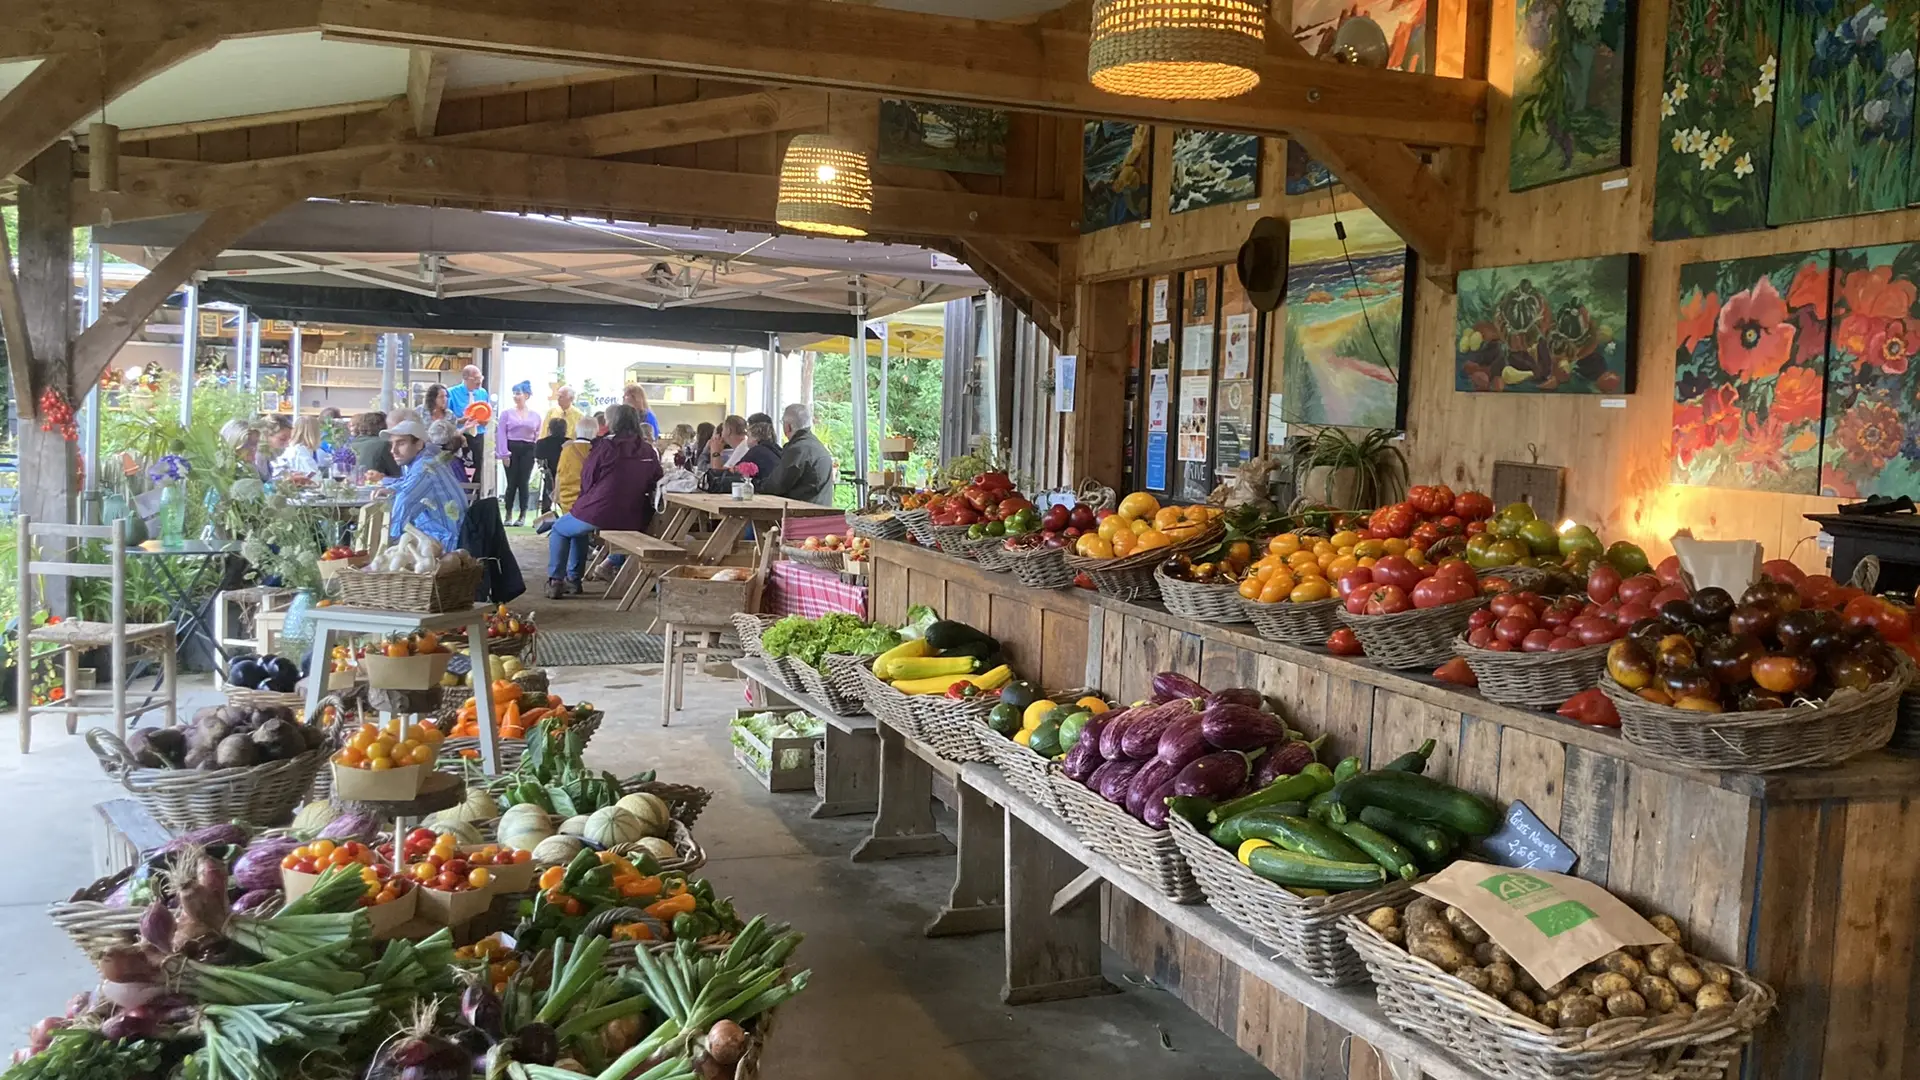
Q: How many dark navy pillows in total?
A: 0